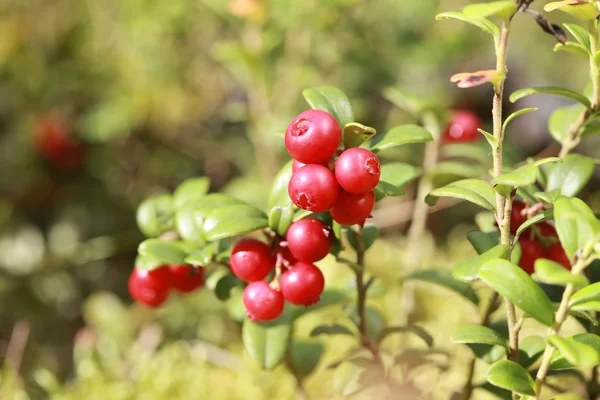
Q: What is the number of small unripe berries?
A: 0